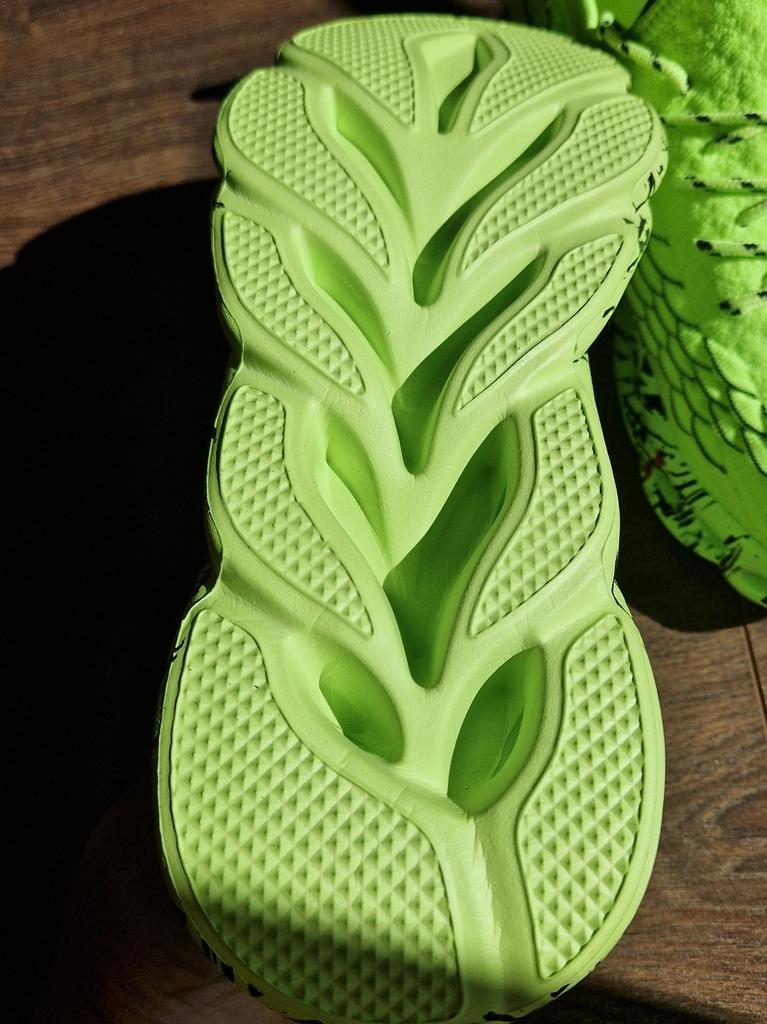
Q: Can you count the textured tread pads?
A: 10